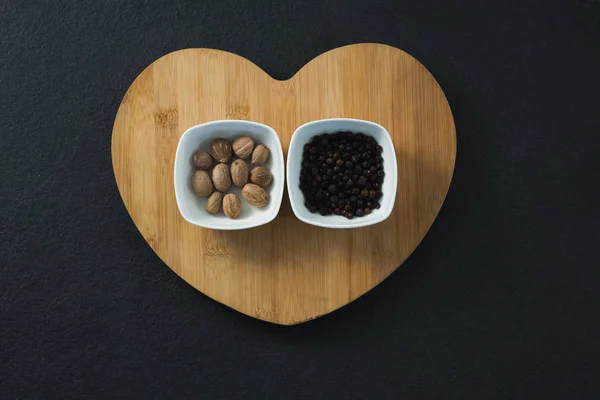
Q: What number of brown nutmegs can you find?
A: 11